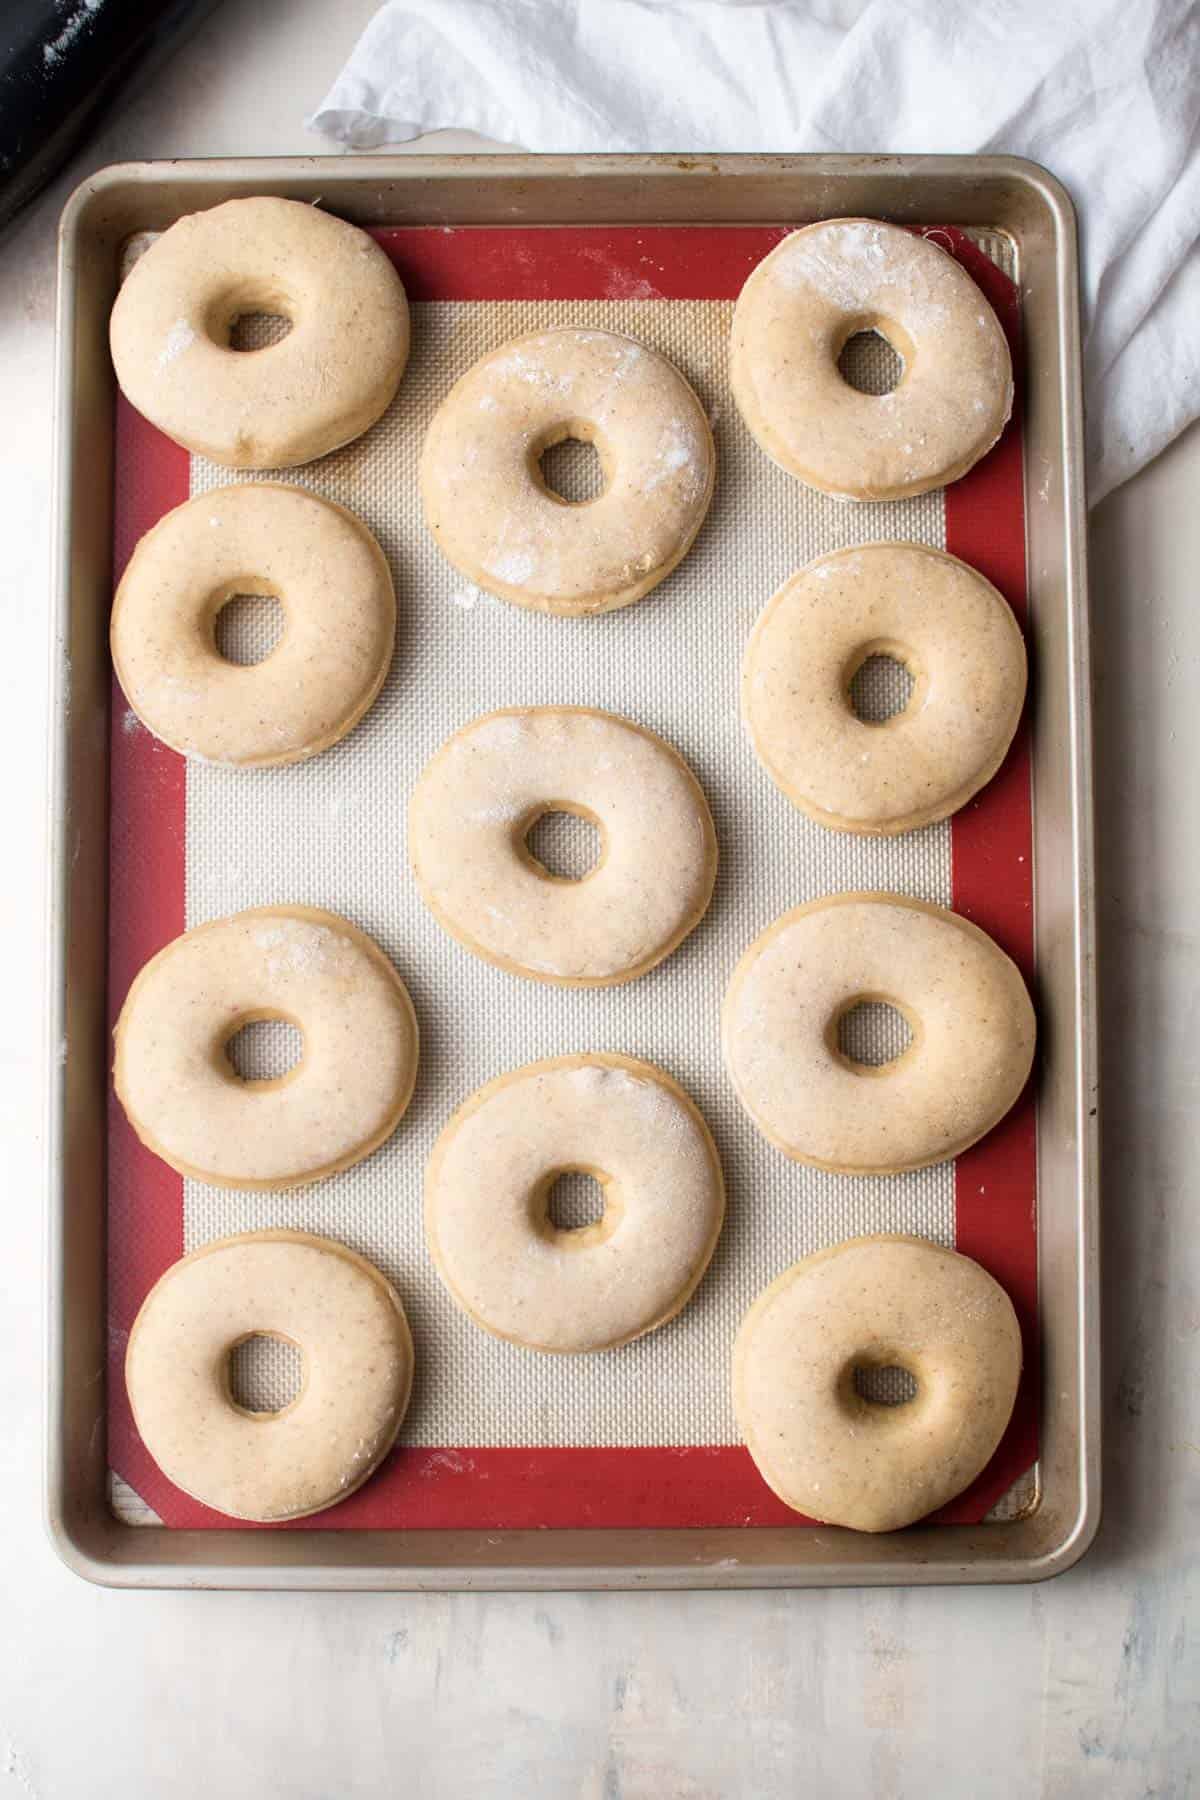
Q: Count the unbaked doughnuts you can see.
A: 11